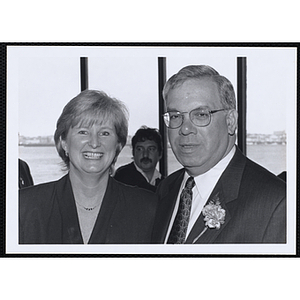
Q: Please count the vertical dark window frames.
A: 3